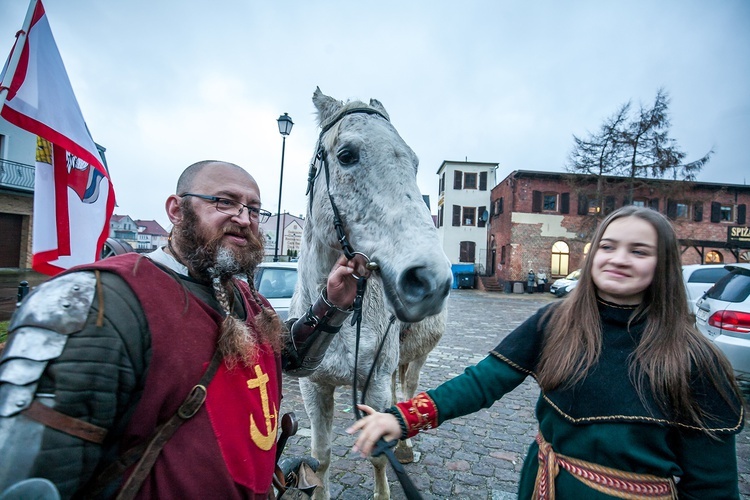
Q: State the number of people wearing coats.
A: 2